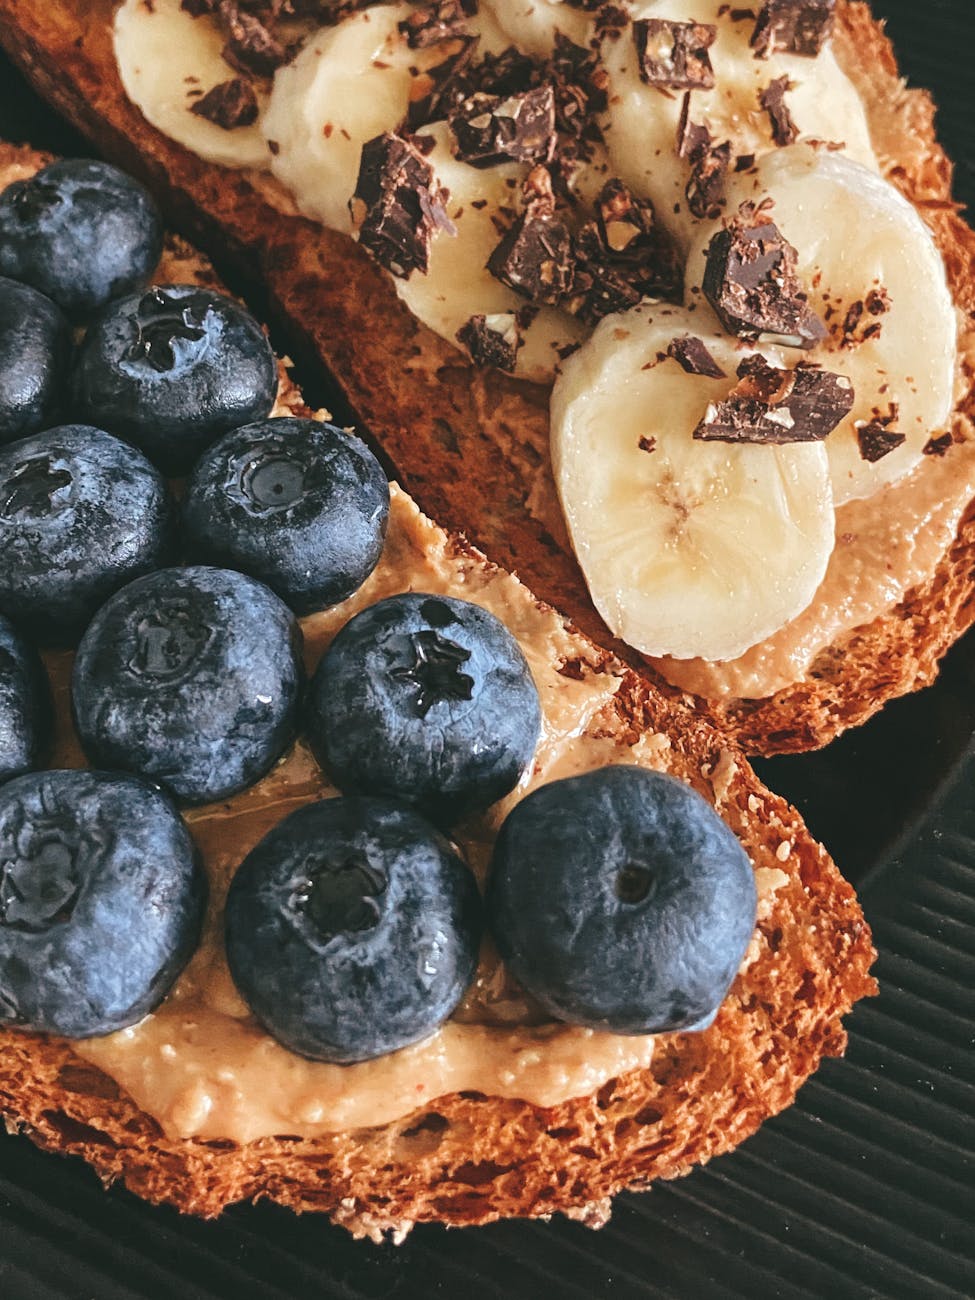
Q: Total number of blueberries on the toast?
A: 11